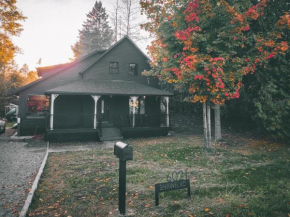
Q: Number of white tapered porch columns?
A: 4